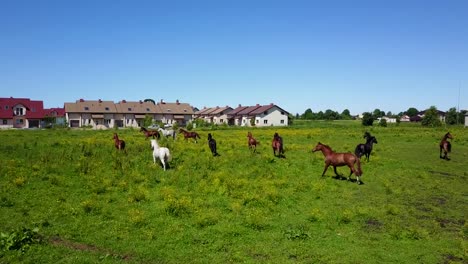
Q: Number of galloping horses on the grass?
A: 12